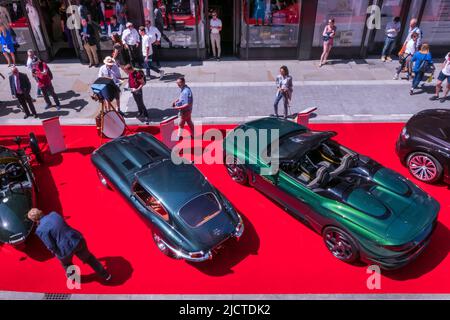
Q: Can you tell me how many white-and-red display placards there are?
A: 3